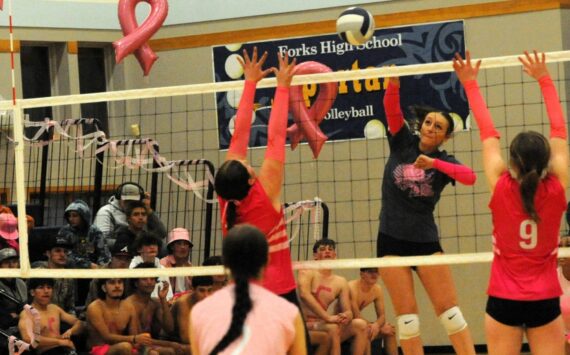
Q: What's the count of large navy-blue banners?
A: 1